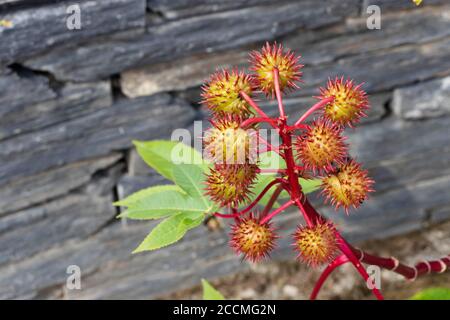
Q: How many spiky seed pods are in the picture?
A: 9